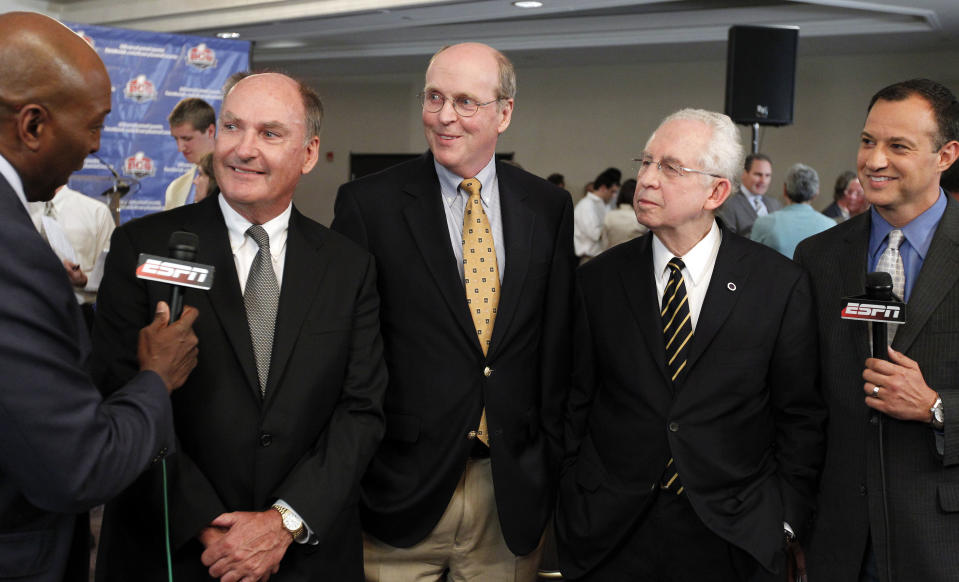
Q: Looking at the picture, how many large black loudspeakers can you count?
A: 1